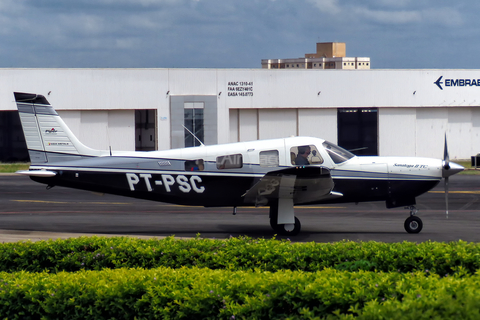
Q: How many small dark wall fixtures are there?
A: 5